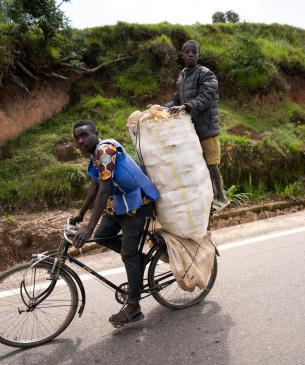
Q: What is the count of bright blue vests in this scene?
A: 1